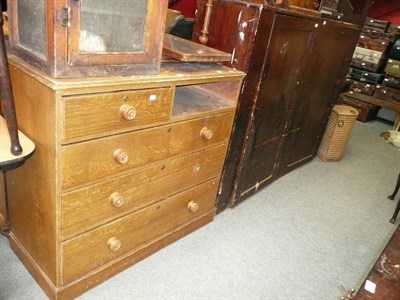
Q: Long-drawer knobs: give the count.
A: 5